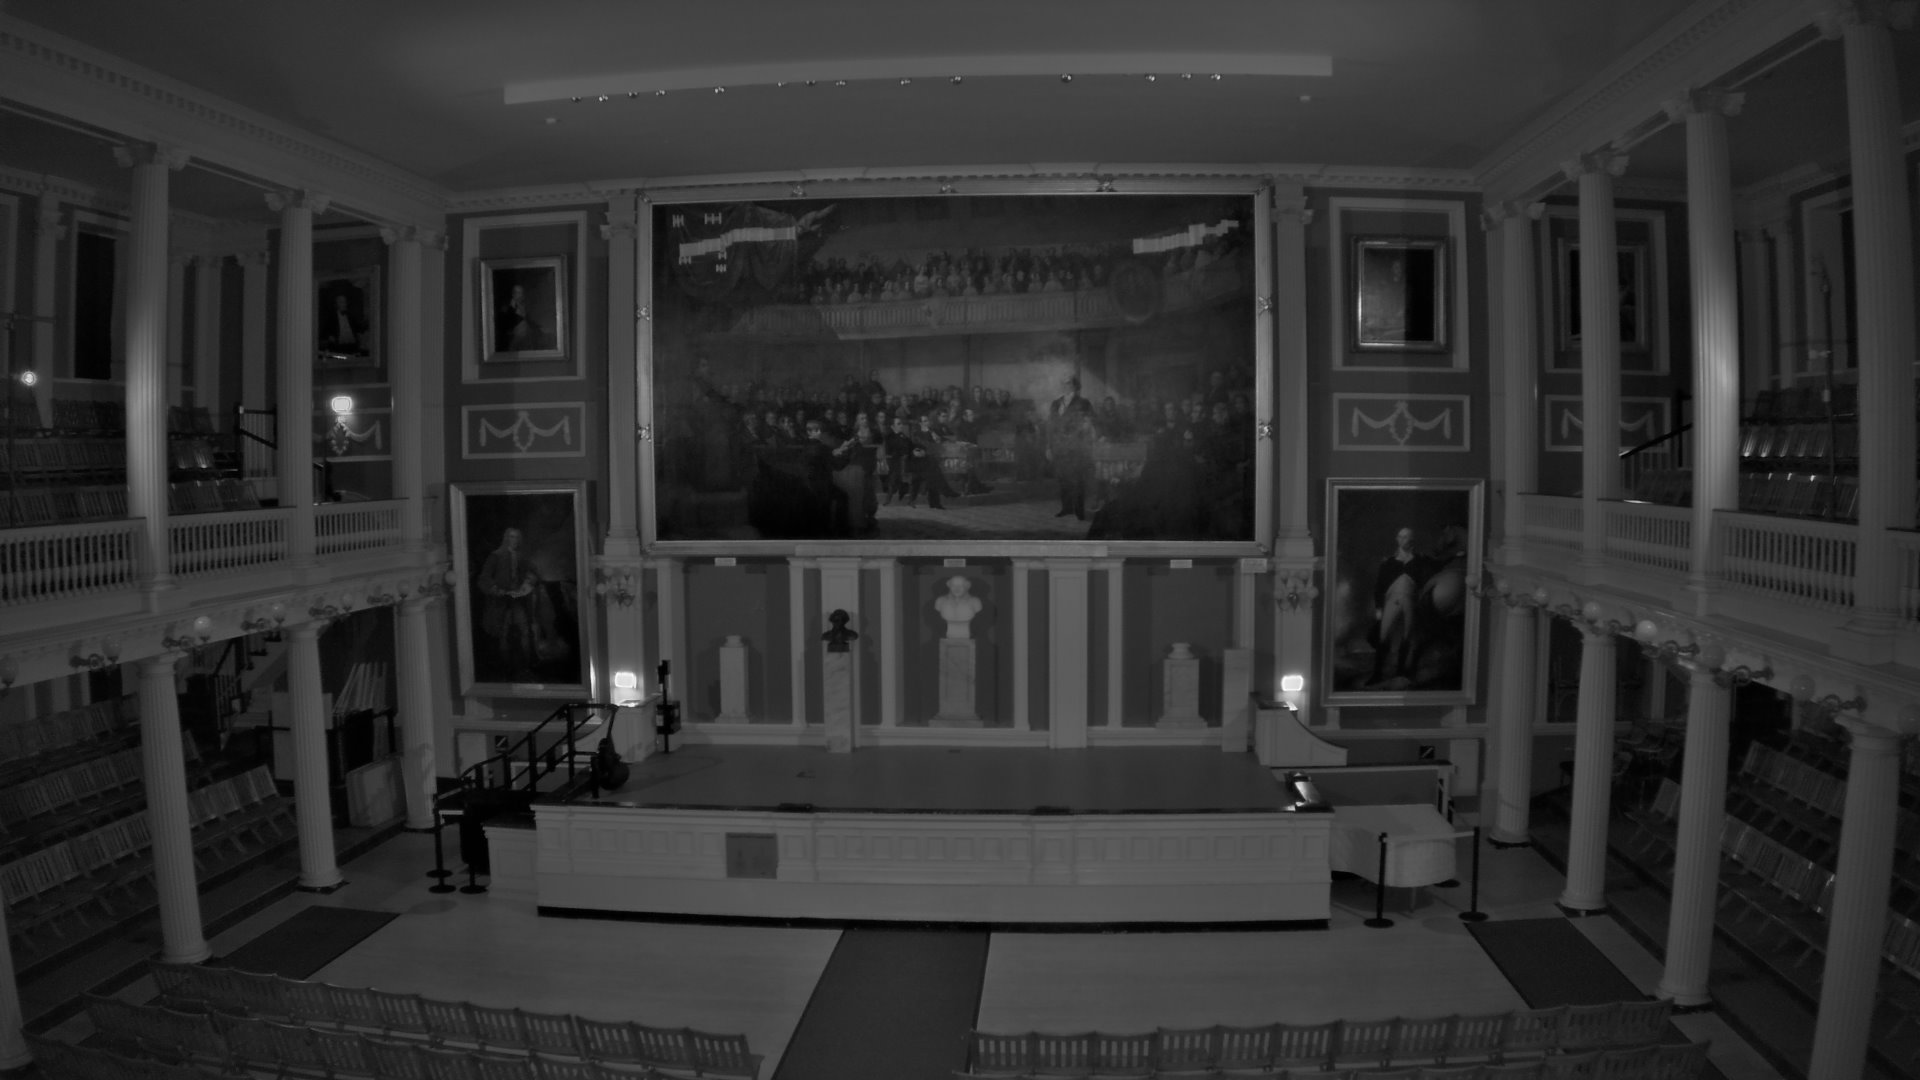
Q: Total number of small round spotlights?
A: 14